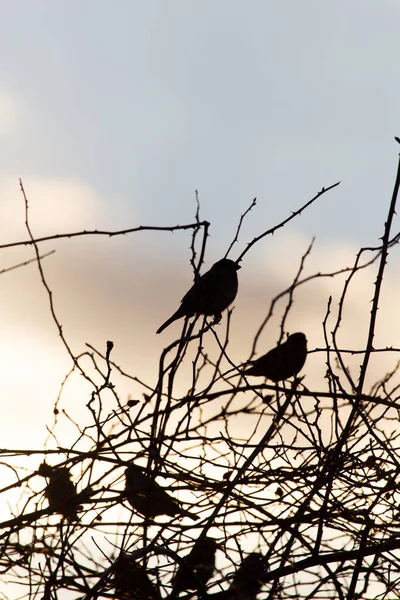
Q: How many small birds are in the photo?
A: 7